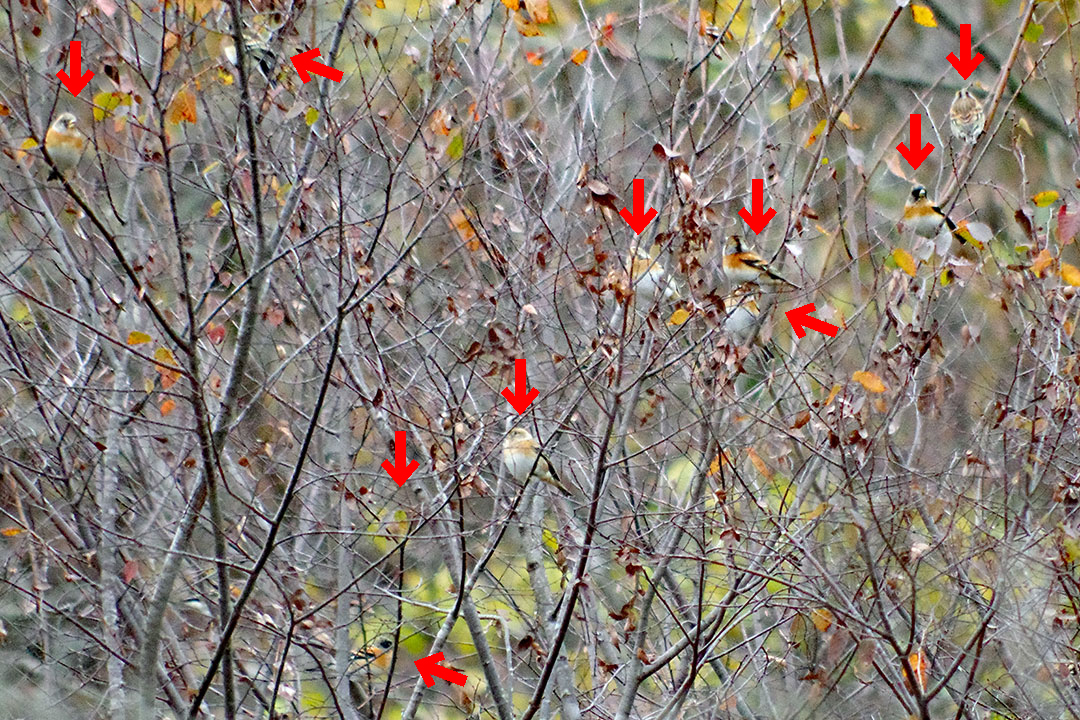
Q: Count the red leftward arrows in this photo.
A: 3